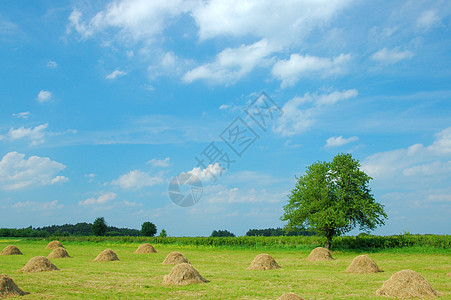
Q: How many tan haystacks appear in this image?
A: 14